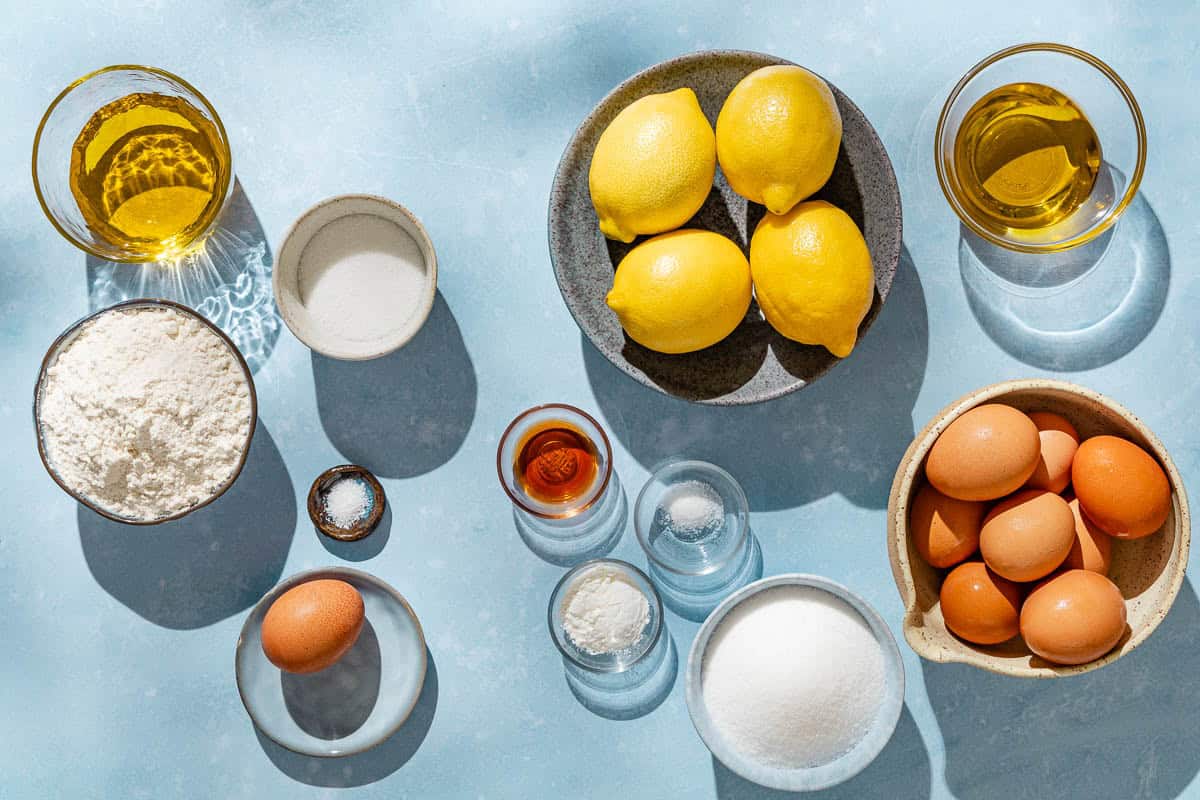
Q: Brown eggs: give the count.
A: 9